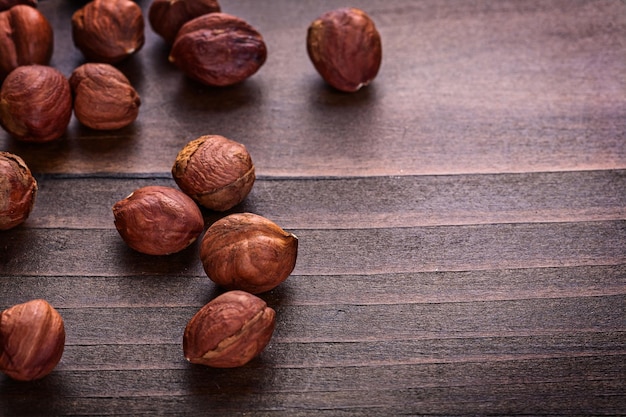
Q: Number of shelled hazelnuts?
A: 14